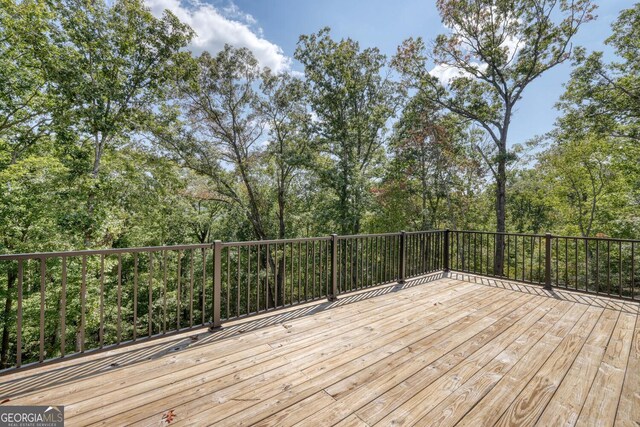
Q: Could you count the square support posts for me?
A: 5